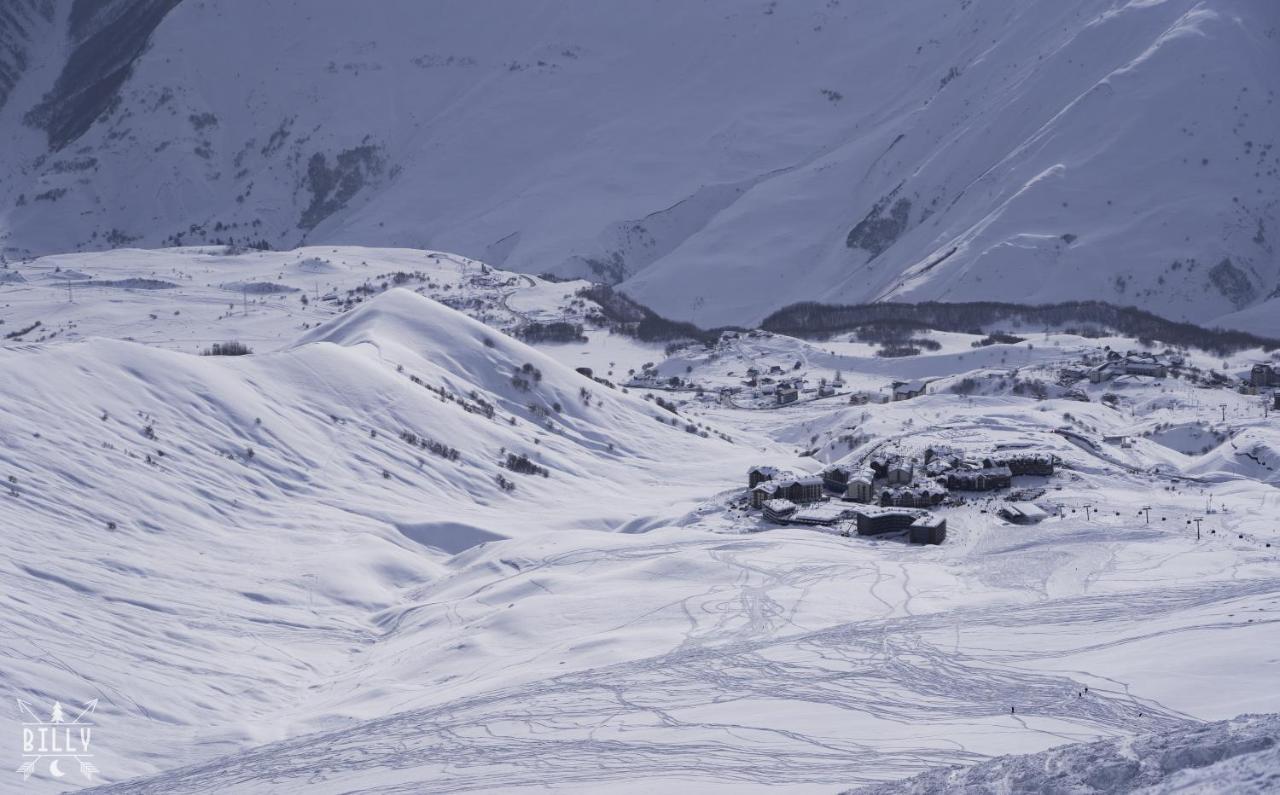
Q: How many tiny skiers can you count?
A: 4